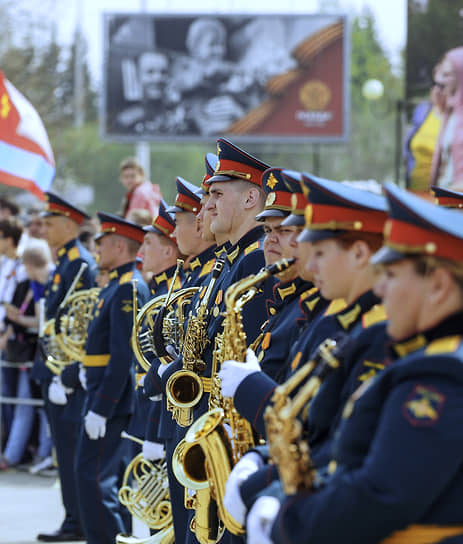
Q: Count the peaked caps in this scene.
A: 11